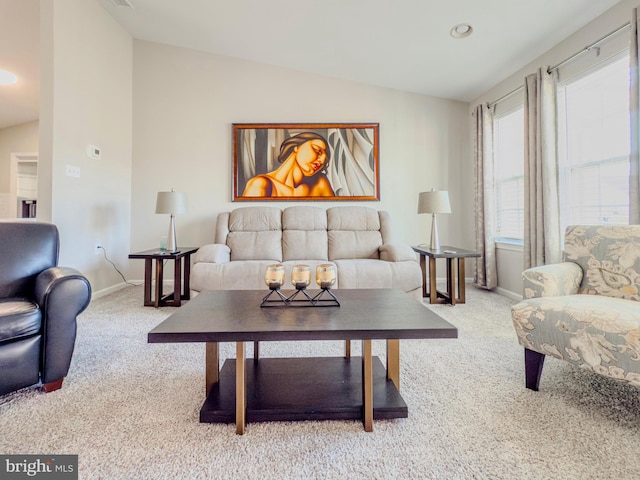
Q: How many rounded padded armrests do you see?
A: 4